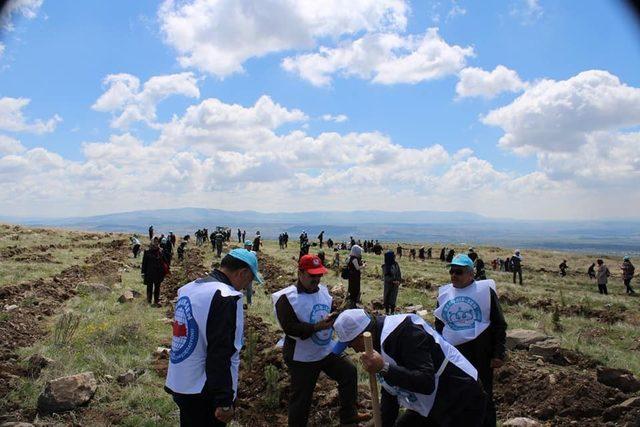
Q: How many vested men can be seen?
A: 4